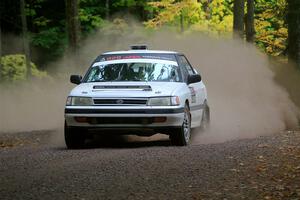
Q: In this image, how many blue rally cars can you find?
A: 0